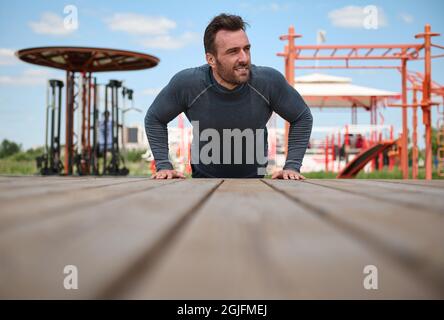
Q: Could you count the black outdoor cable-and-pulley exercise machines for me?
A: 2